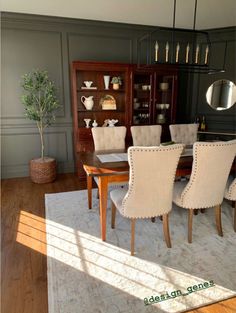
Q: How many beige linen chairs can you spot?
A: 6